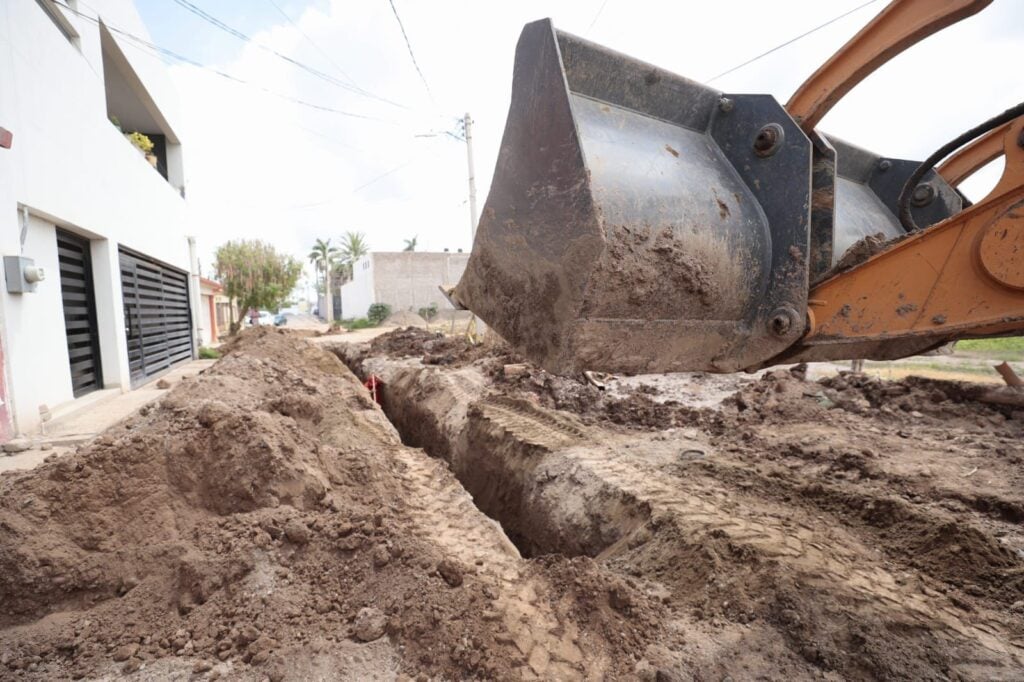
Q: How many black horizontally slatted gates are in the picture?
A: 2